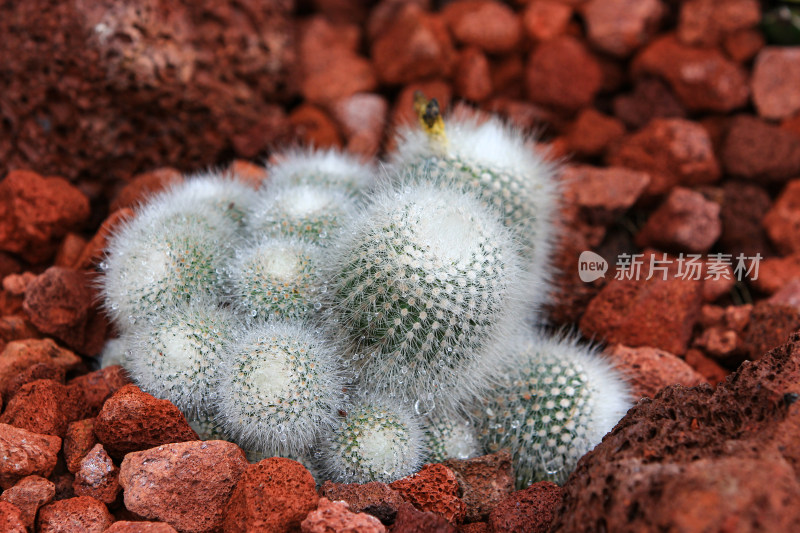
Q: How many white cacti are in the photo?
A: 12